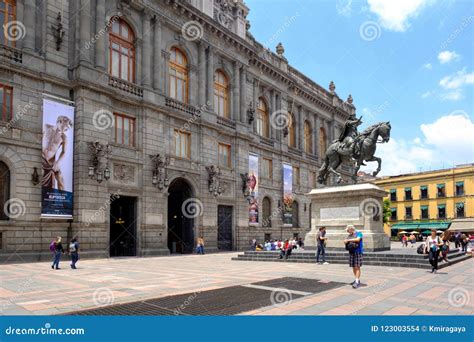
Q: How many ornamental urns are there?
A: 3